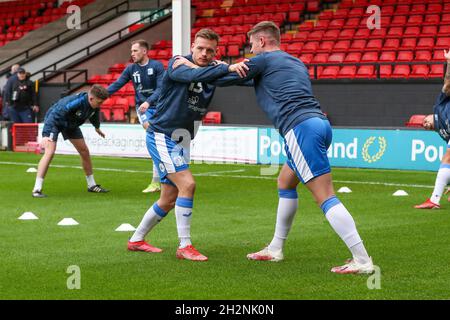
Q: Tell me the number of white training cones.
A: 6